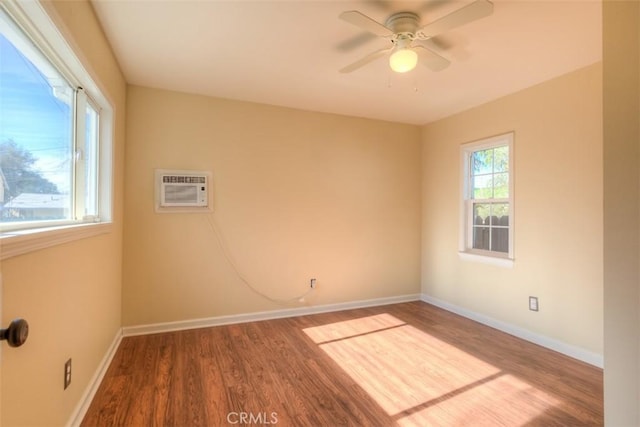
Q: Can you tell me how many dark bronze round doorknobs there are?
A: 1